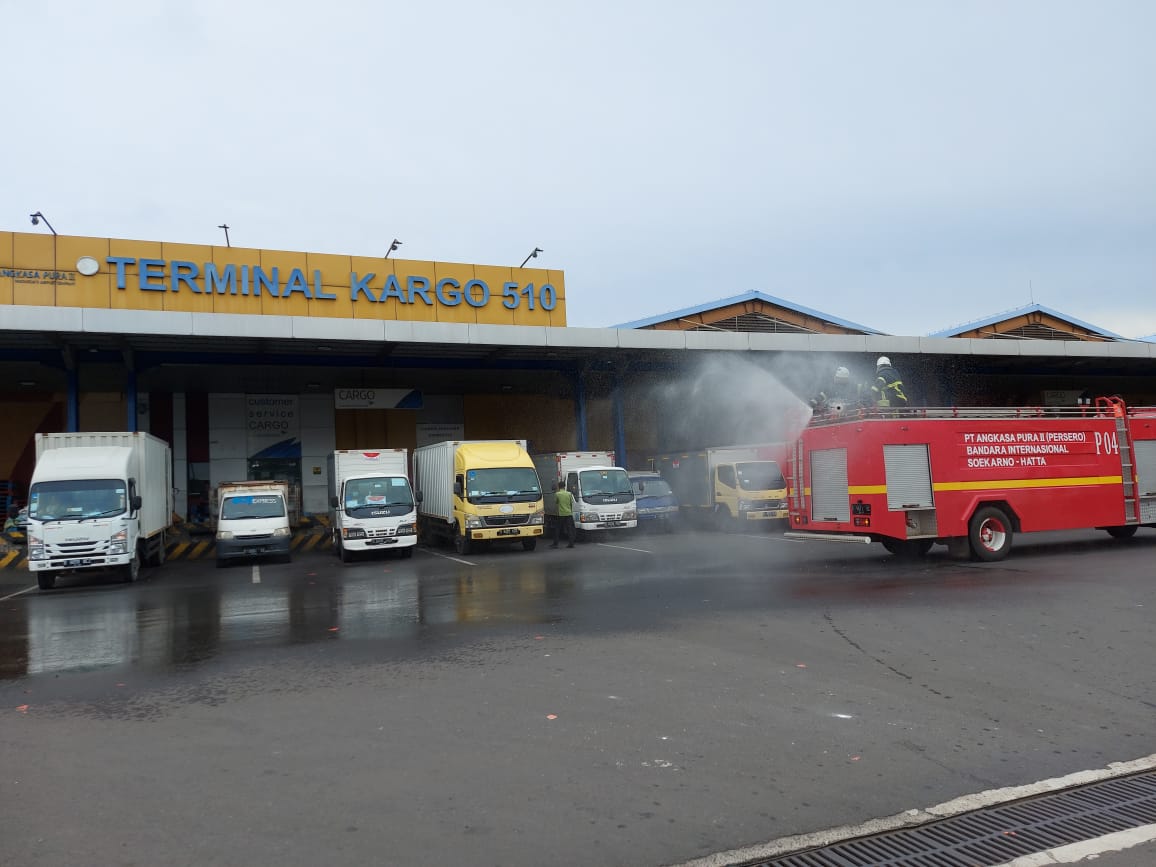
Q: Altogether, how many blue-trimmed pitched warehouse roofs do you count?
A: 2